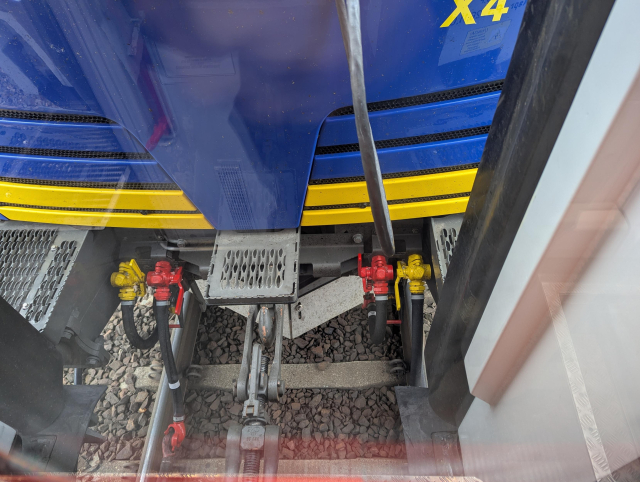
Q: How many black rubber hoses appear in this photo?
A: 4